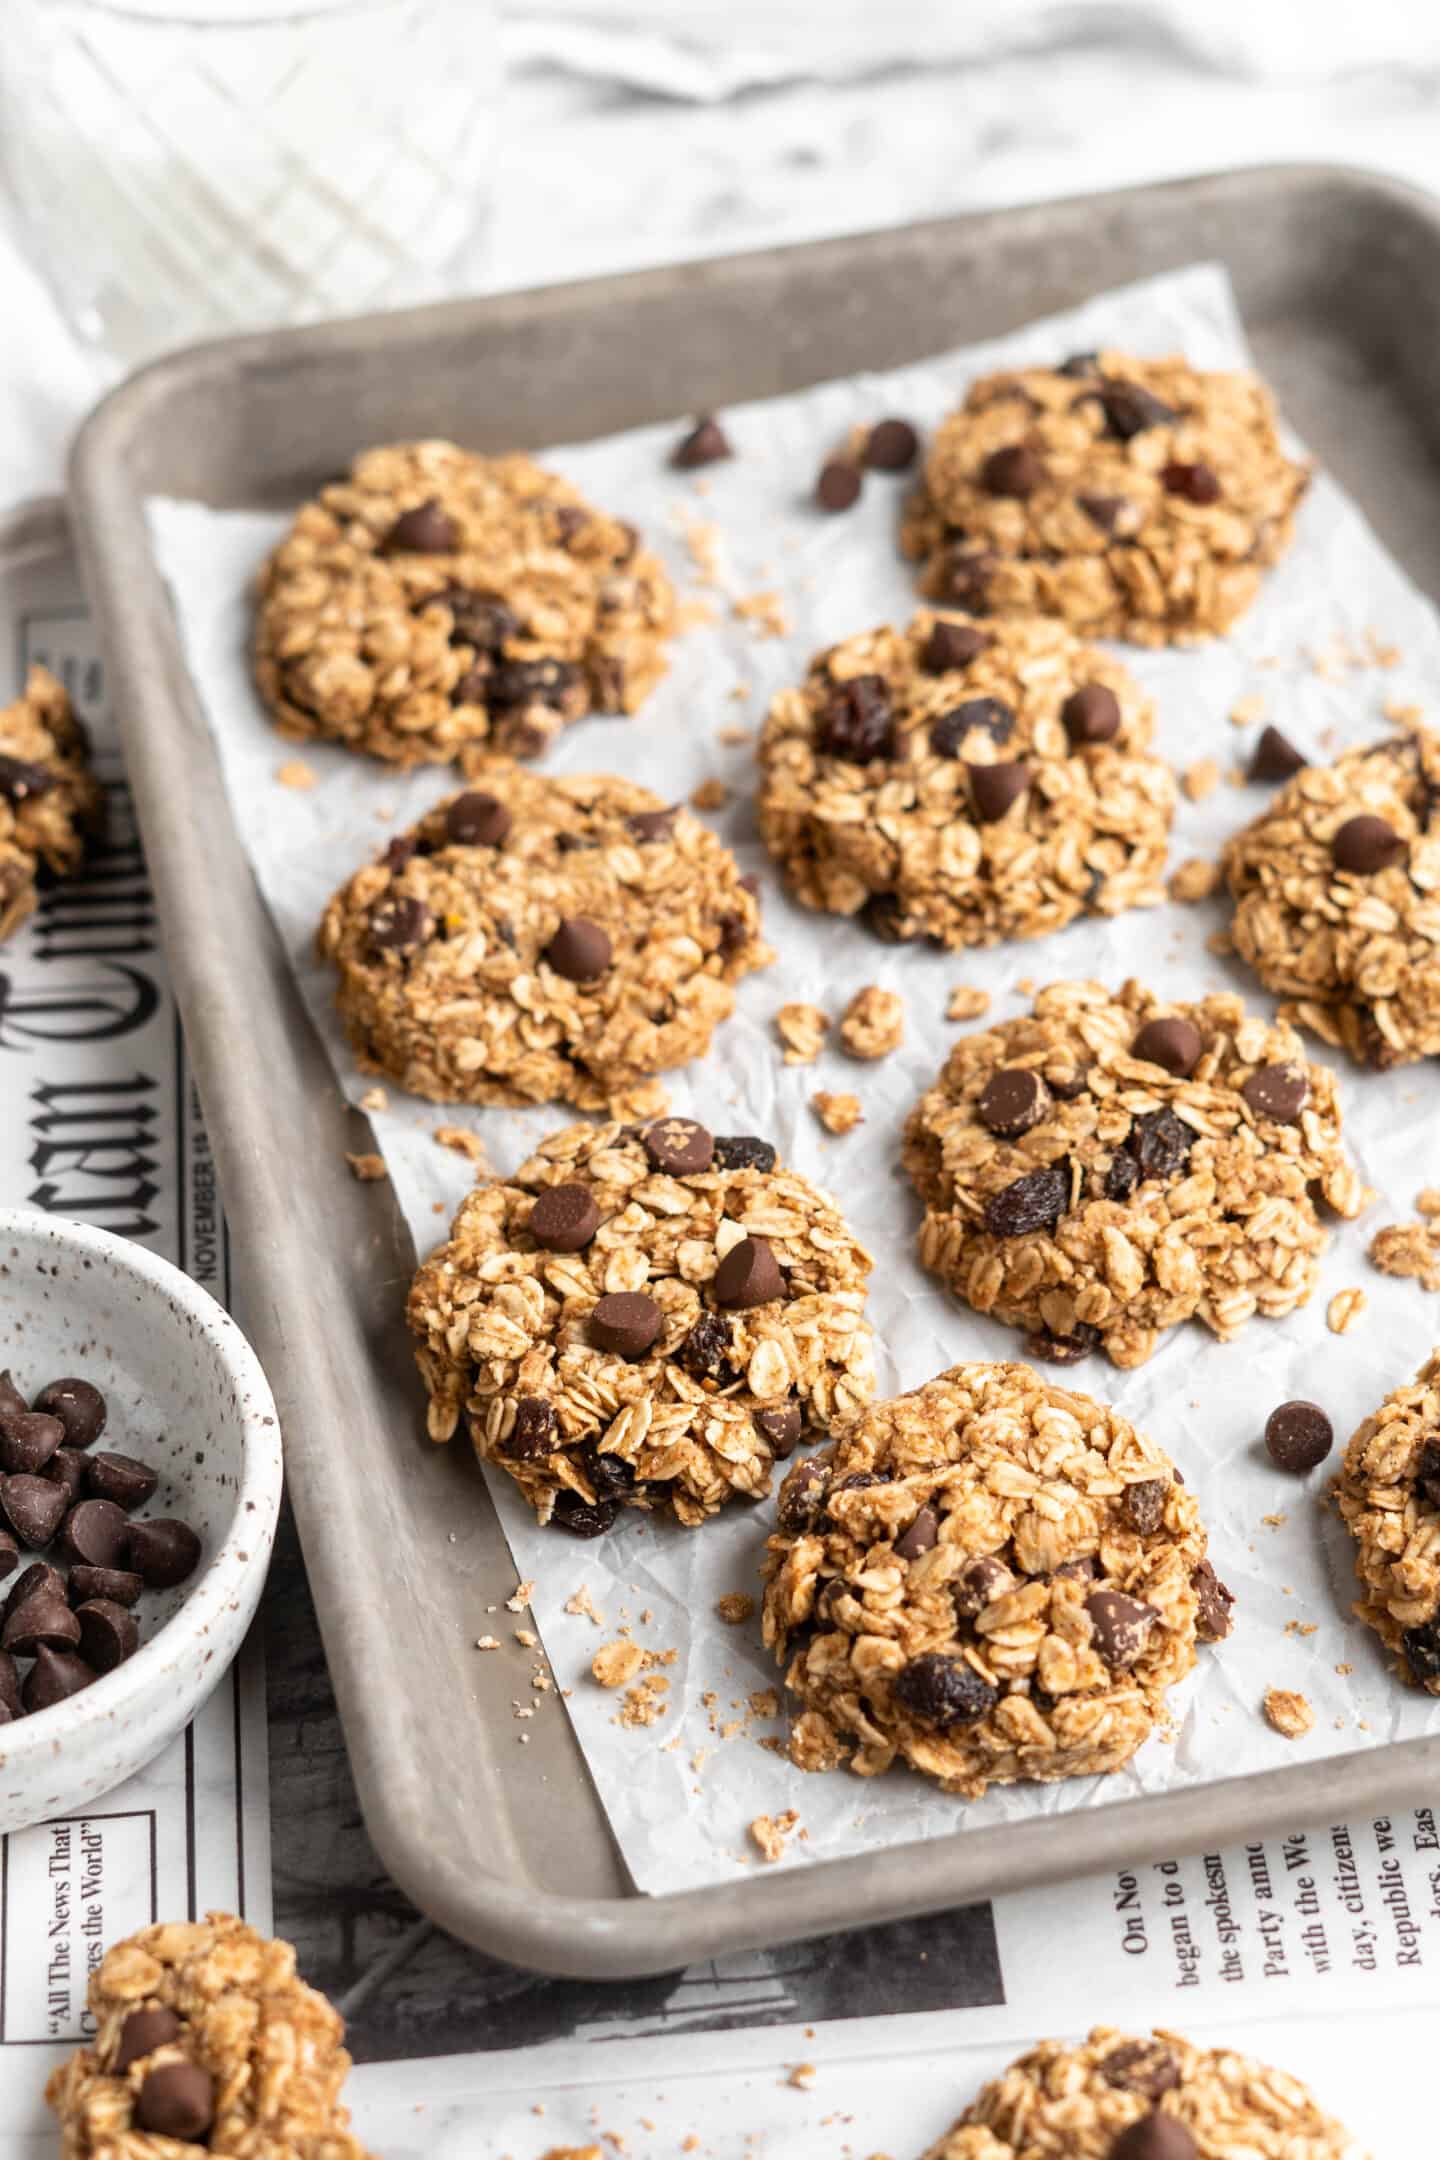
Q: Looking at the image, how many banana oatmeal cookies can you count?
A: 12